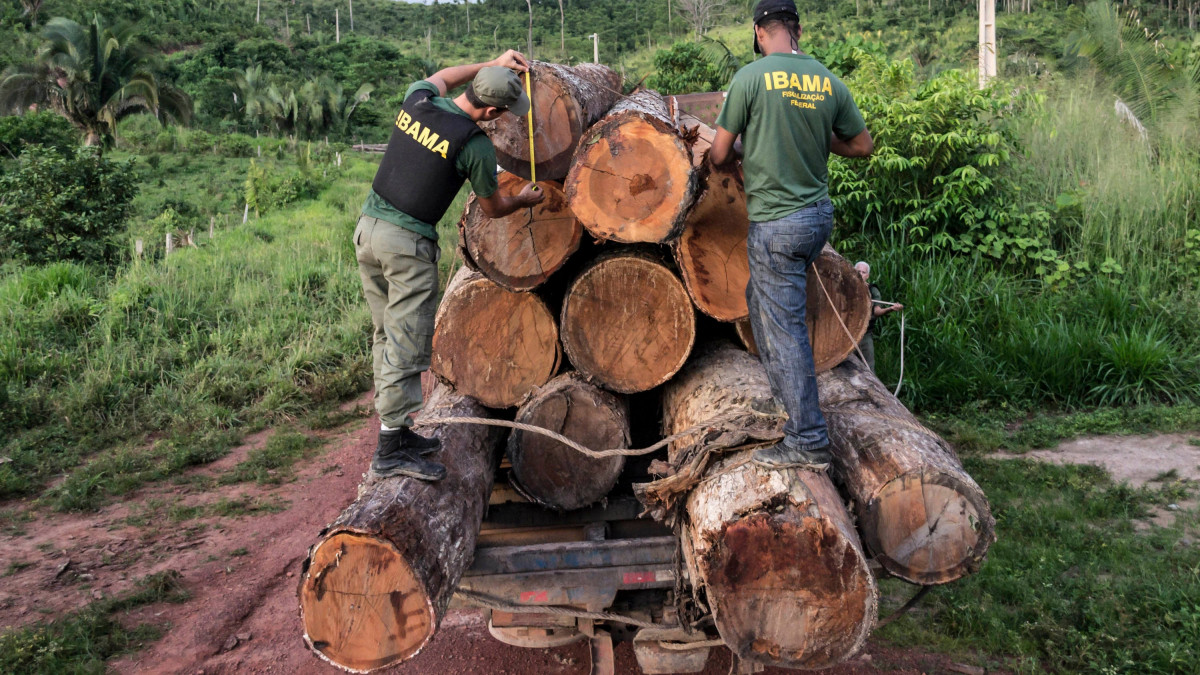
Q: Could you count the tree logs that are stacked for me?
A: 11